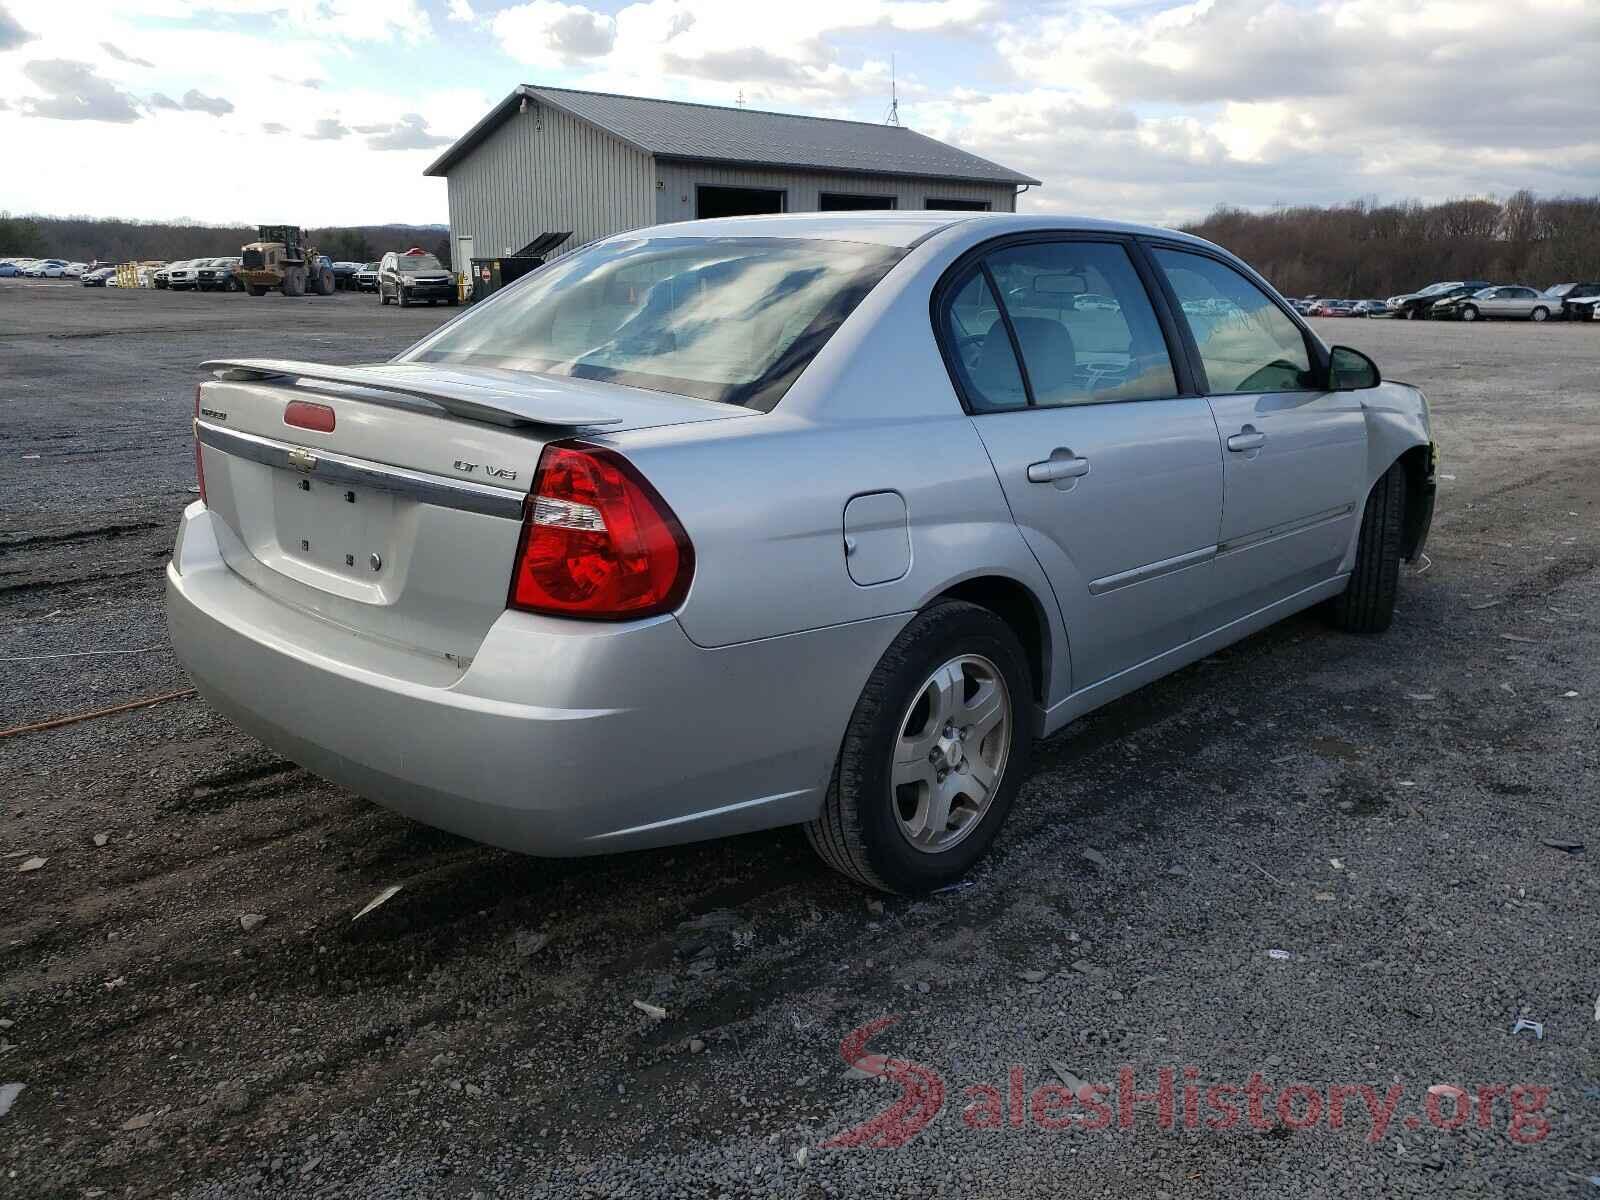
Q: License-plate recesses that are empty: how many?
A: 1